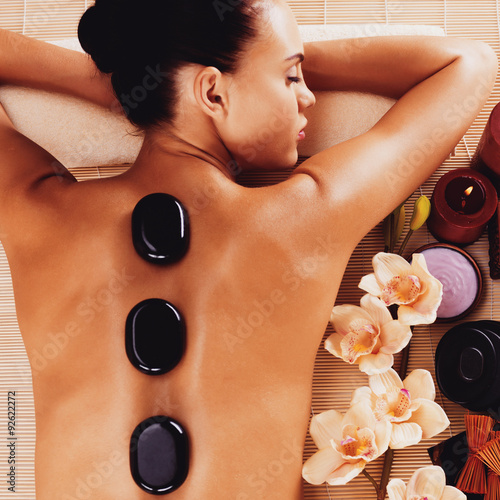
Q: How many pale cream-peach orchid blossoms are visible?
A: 5